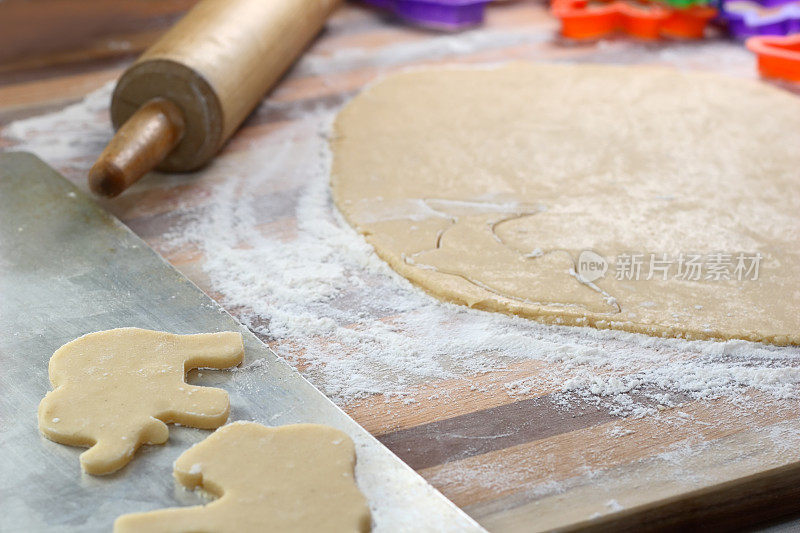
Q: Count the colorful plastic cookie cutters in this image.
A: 5